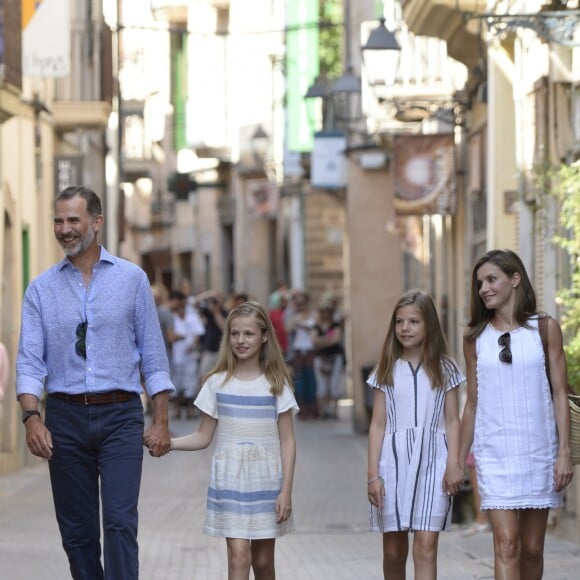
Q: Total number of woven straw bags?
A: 1